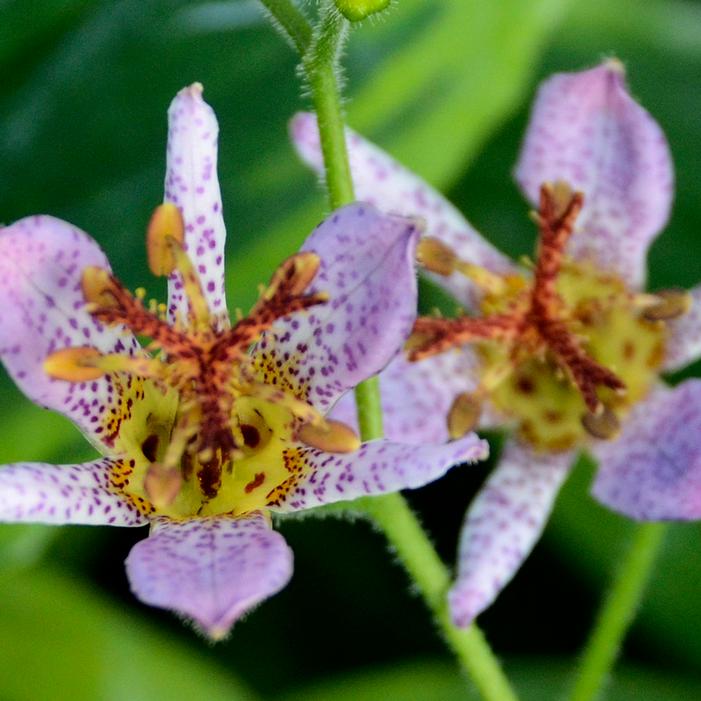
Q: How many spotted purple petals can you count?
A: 12